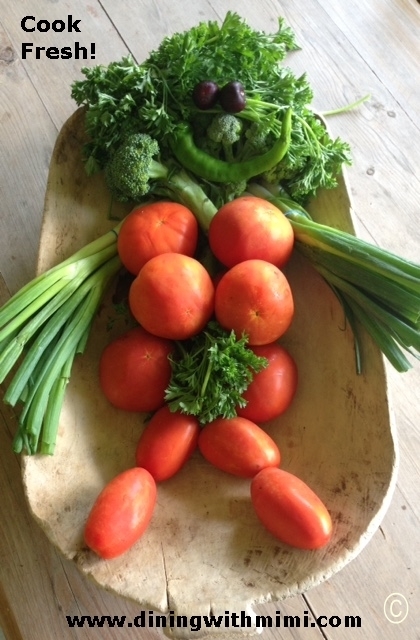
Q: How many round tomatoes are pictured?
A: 6